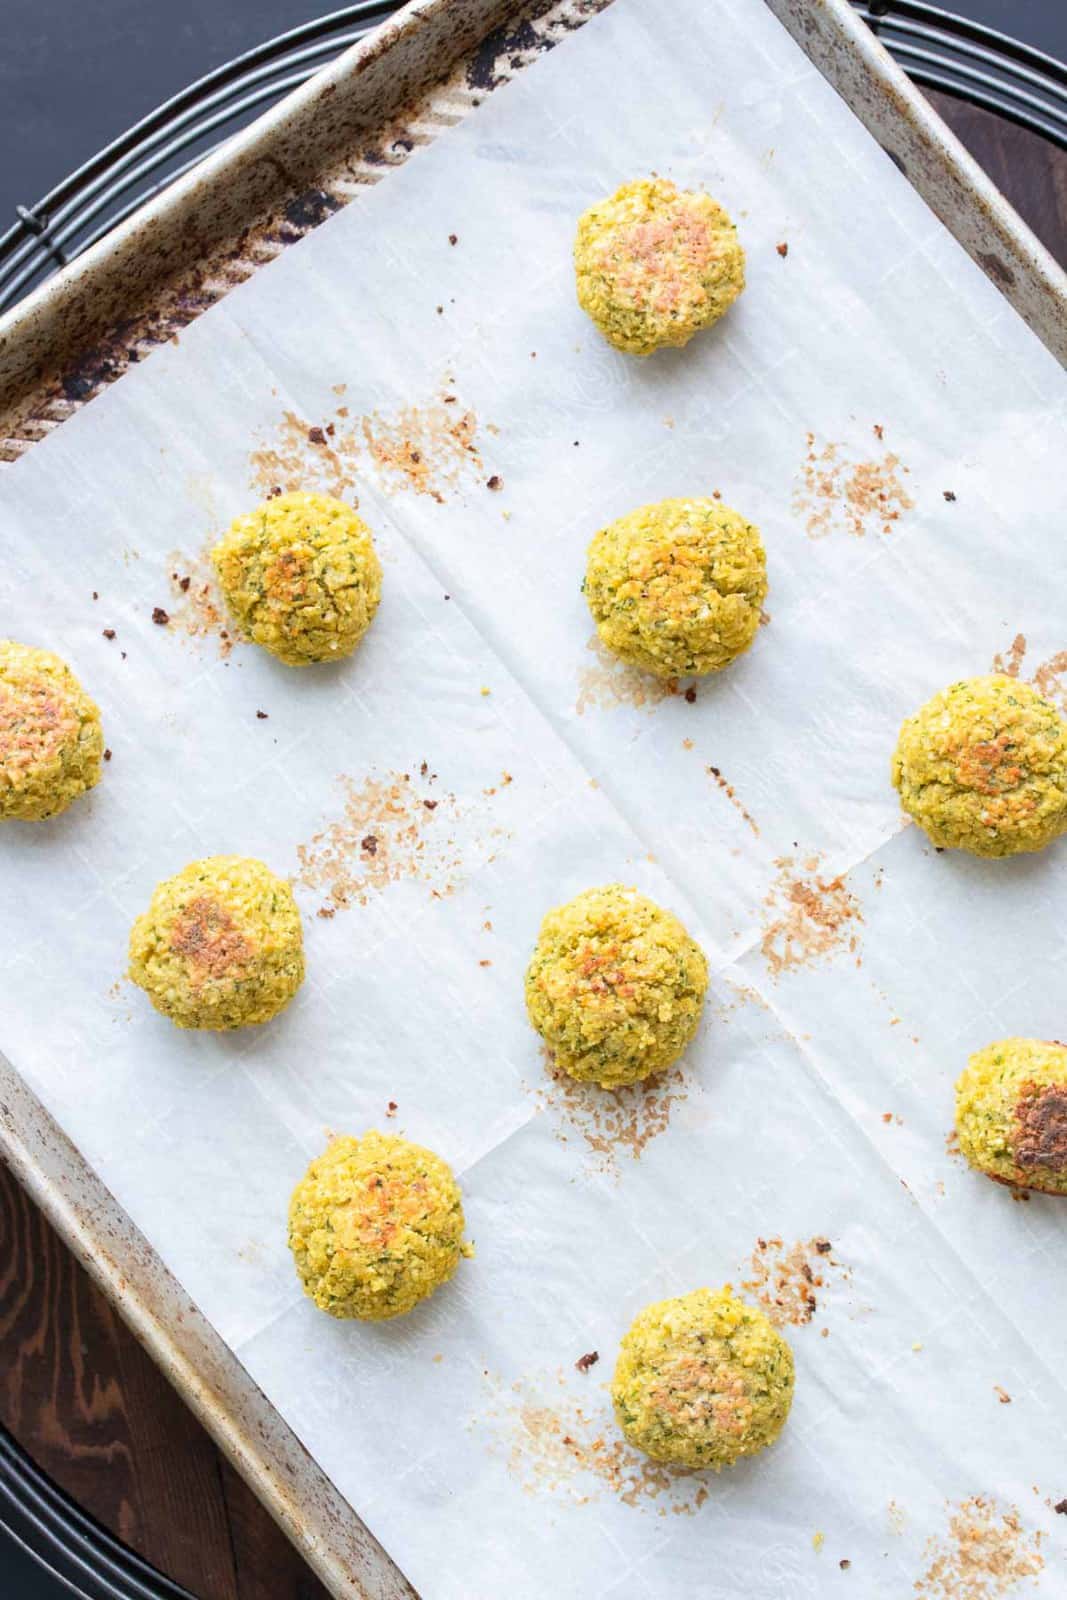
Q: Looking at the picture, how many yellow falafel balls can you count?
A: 10